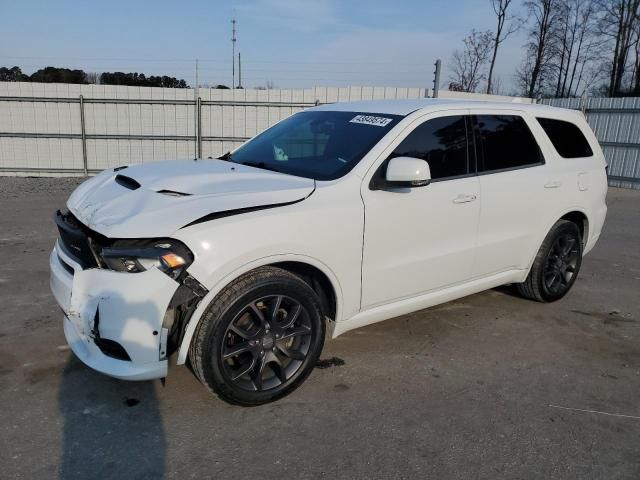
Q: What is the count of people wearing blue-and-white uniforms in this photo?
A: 0